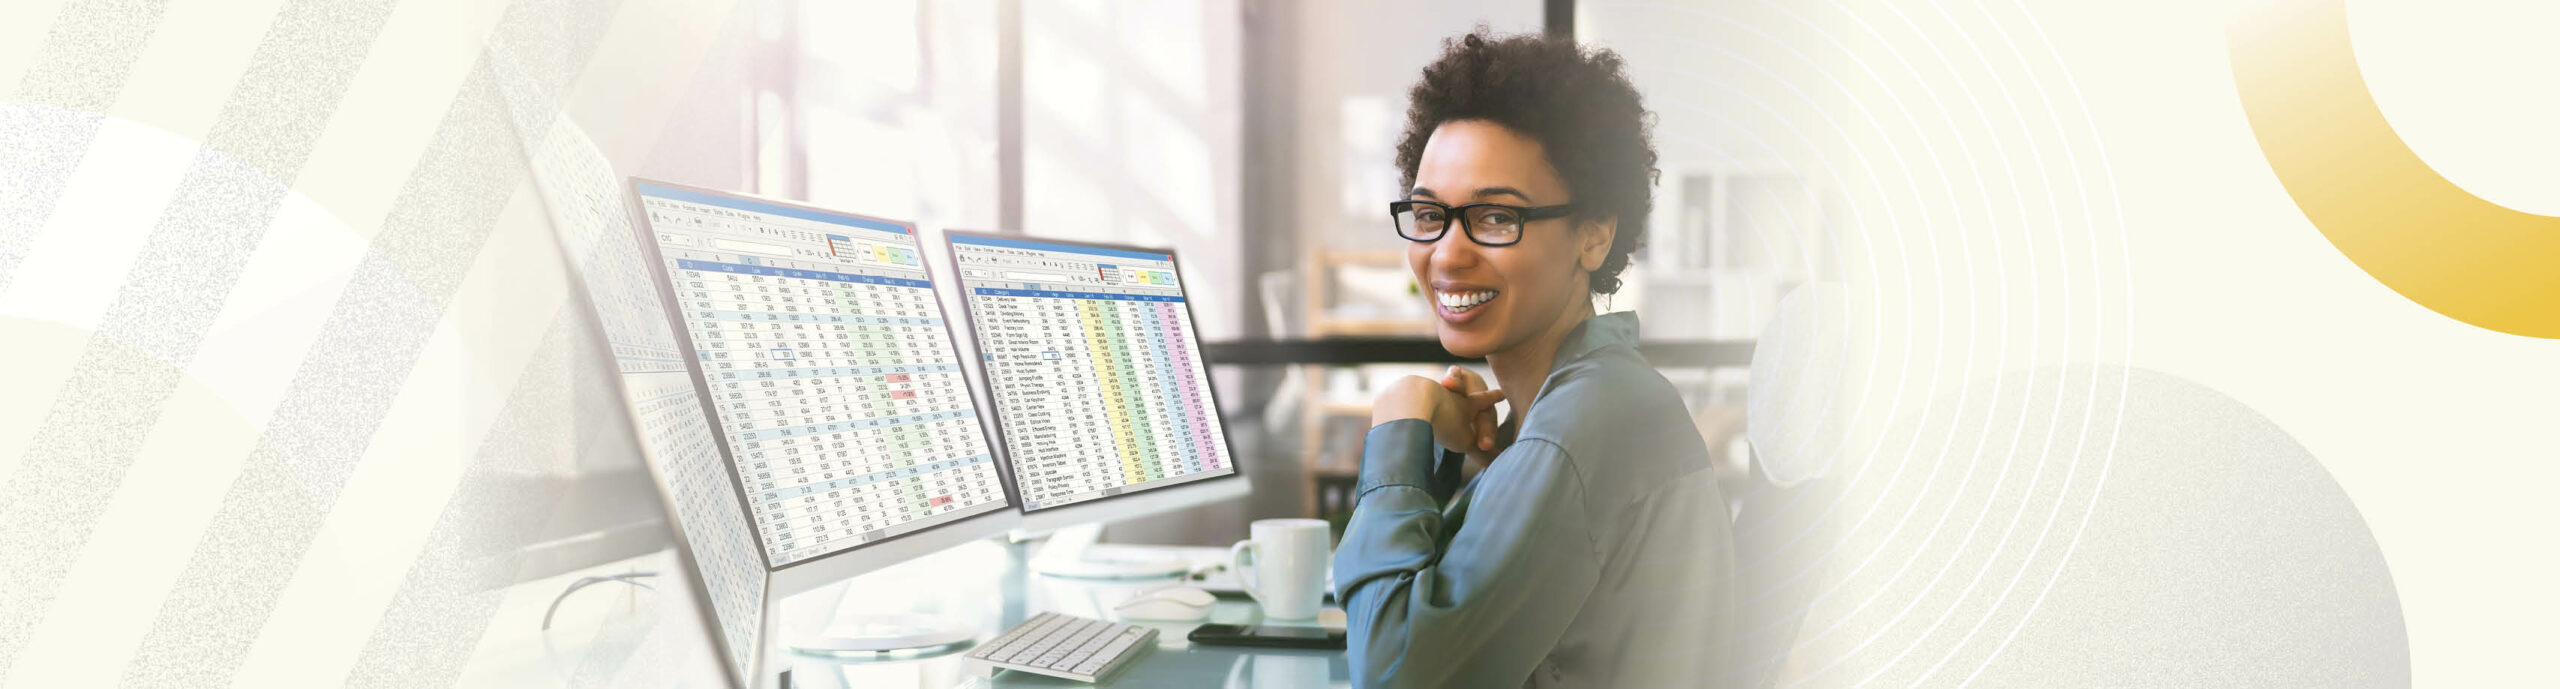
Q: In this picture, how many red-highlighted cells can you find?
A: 3